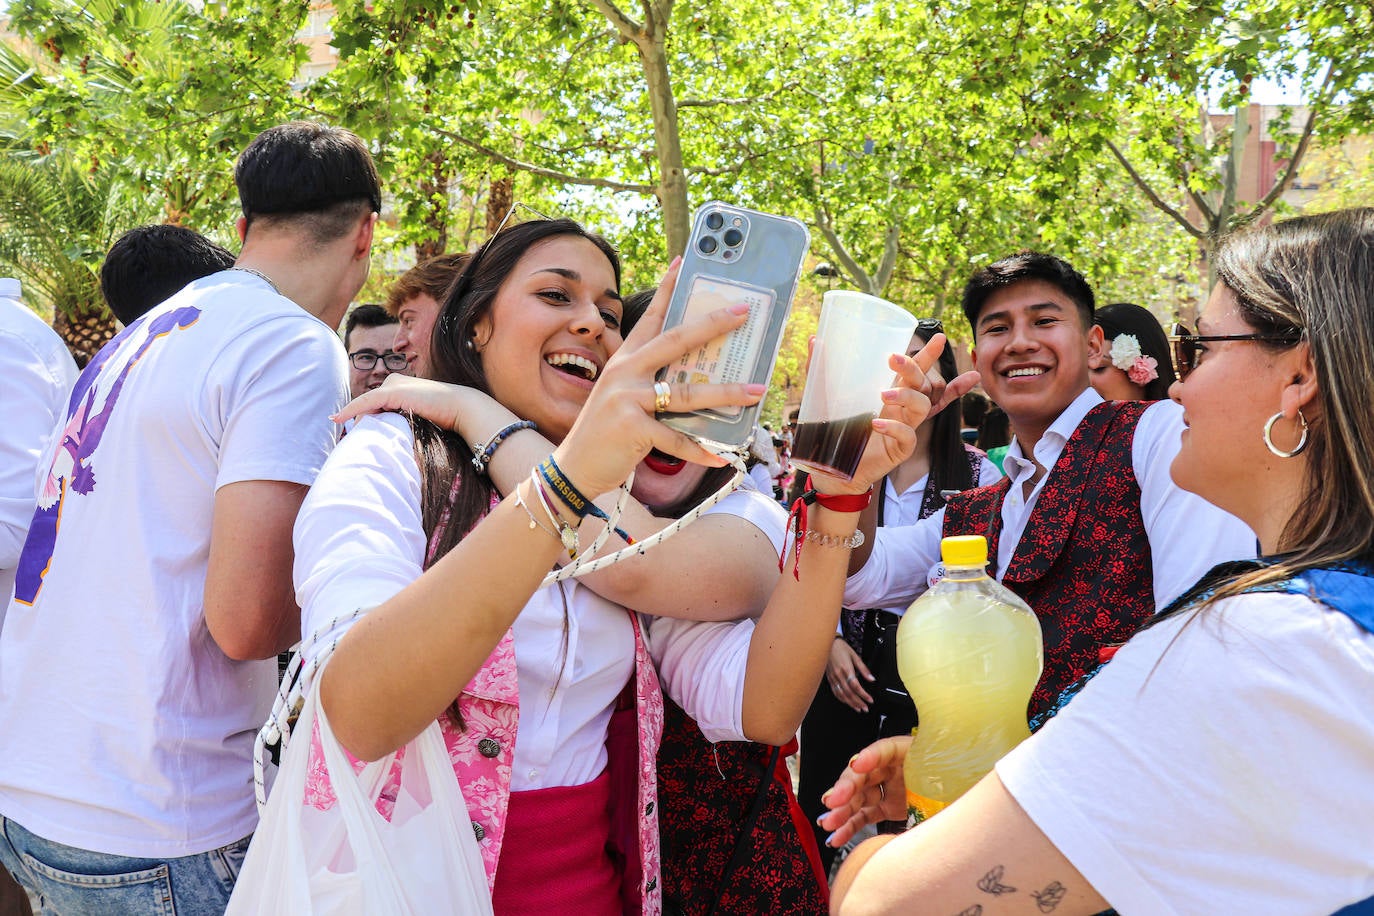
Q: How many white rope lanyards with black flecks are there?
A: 1